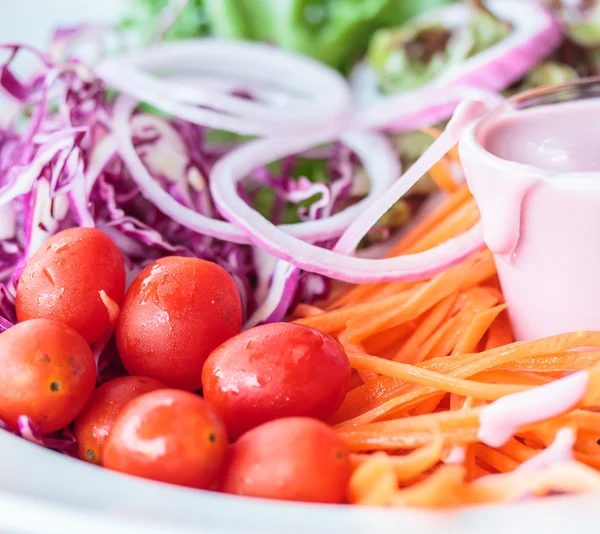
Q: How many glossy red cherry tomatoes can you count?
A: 7